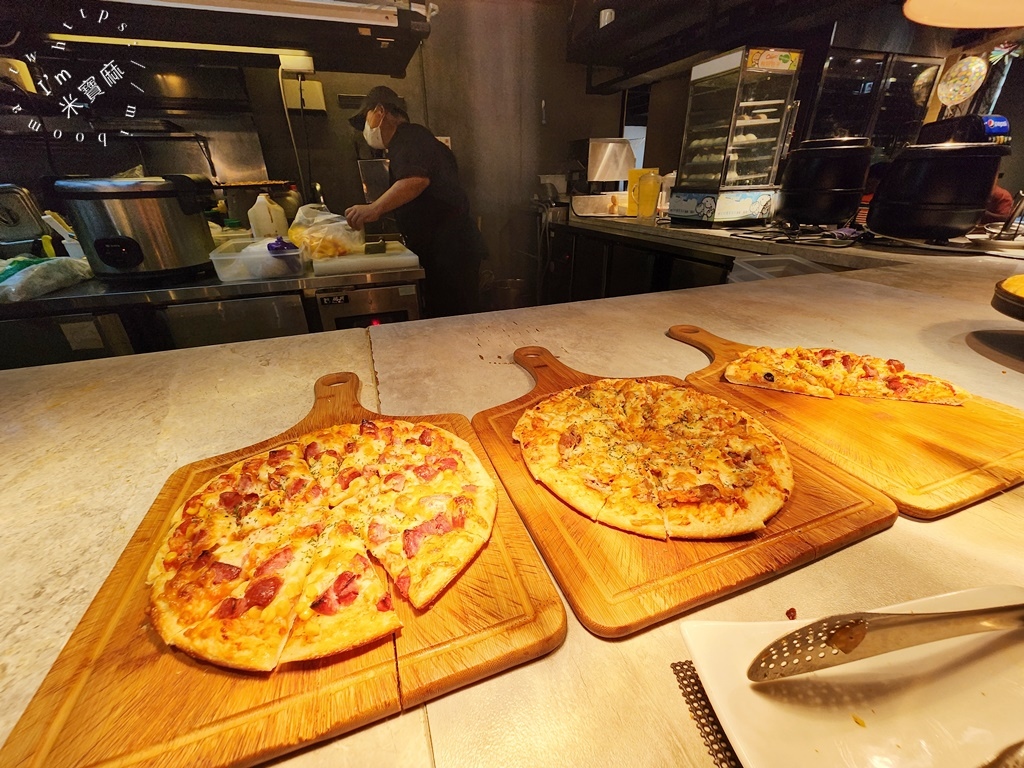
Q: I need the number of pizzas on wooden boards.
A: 3